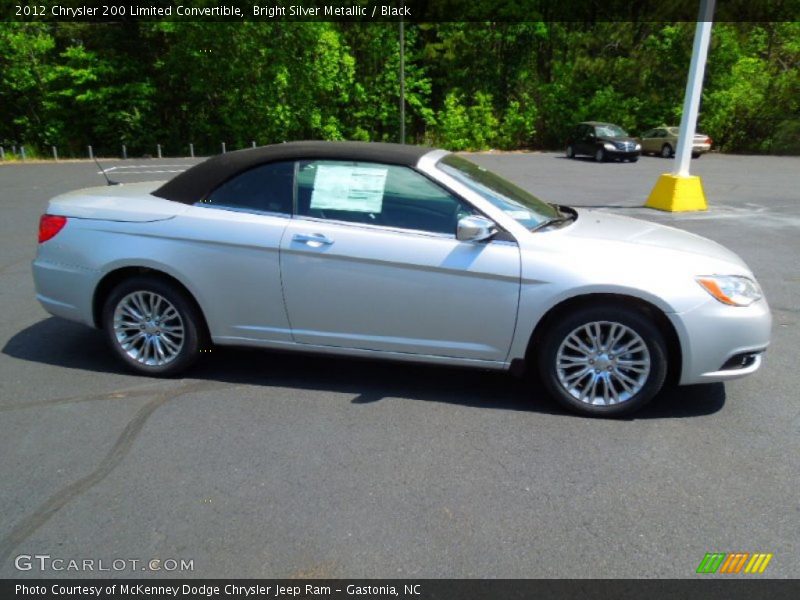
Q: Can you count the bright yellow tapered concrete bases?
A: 1